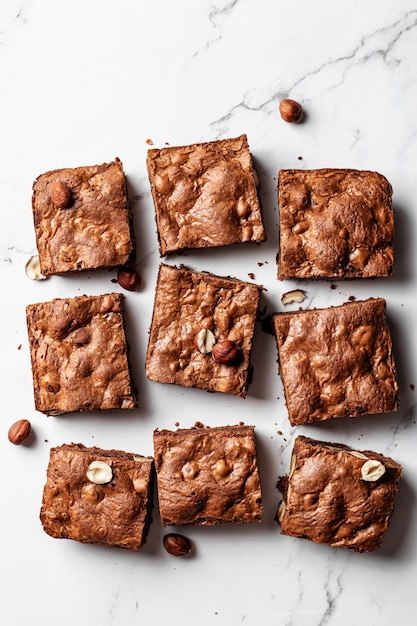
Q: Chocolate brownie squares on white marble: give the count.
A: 9